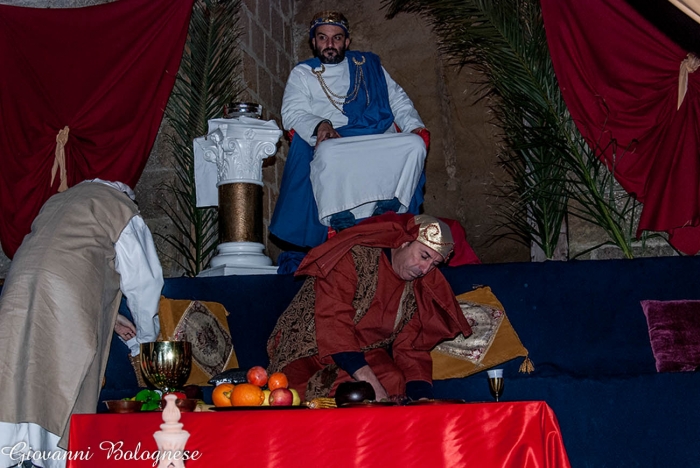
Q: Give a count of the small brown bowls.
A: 2